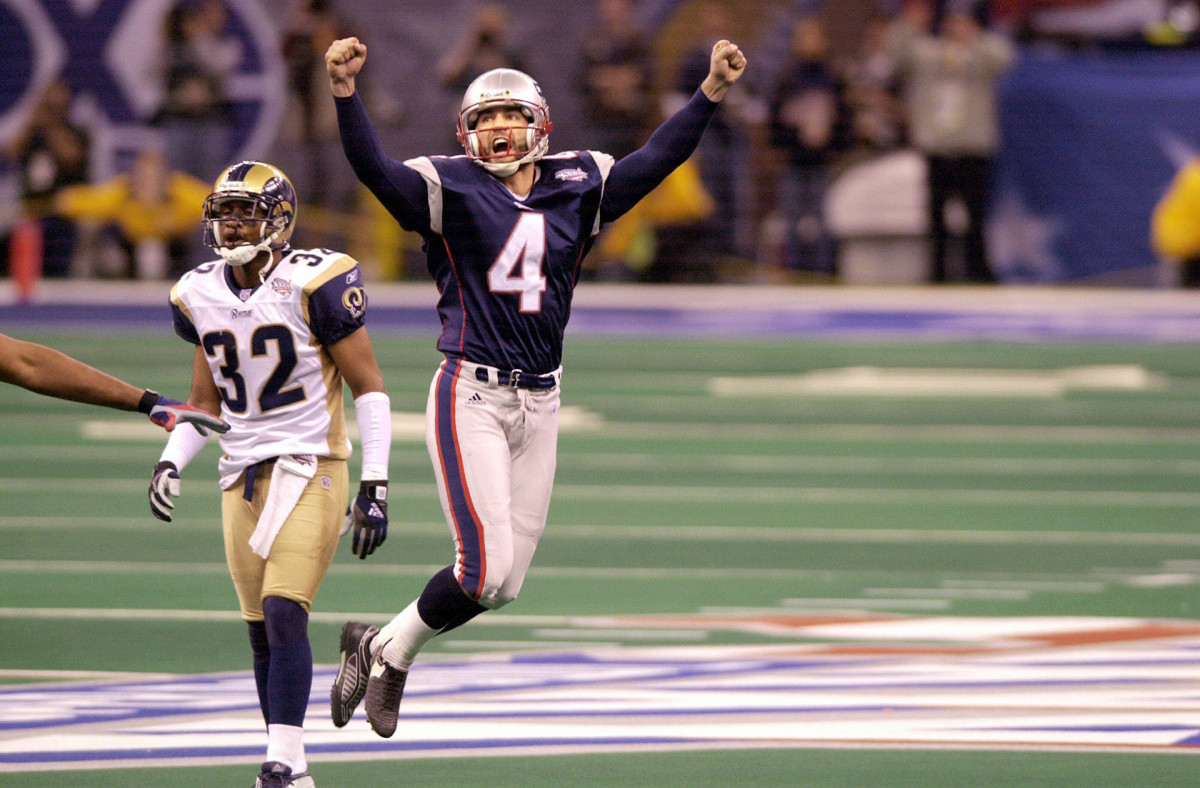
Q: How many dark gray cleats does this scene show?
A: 2